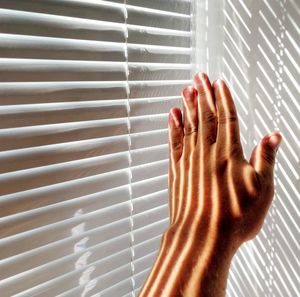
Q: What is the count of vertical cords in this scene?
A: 1